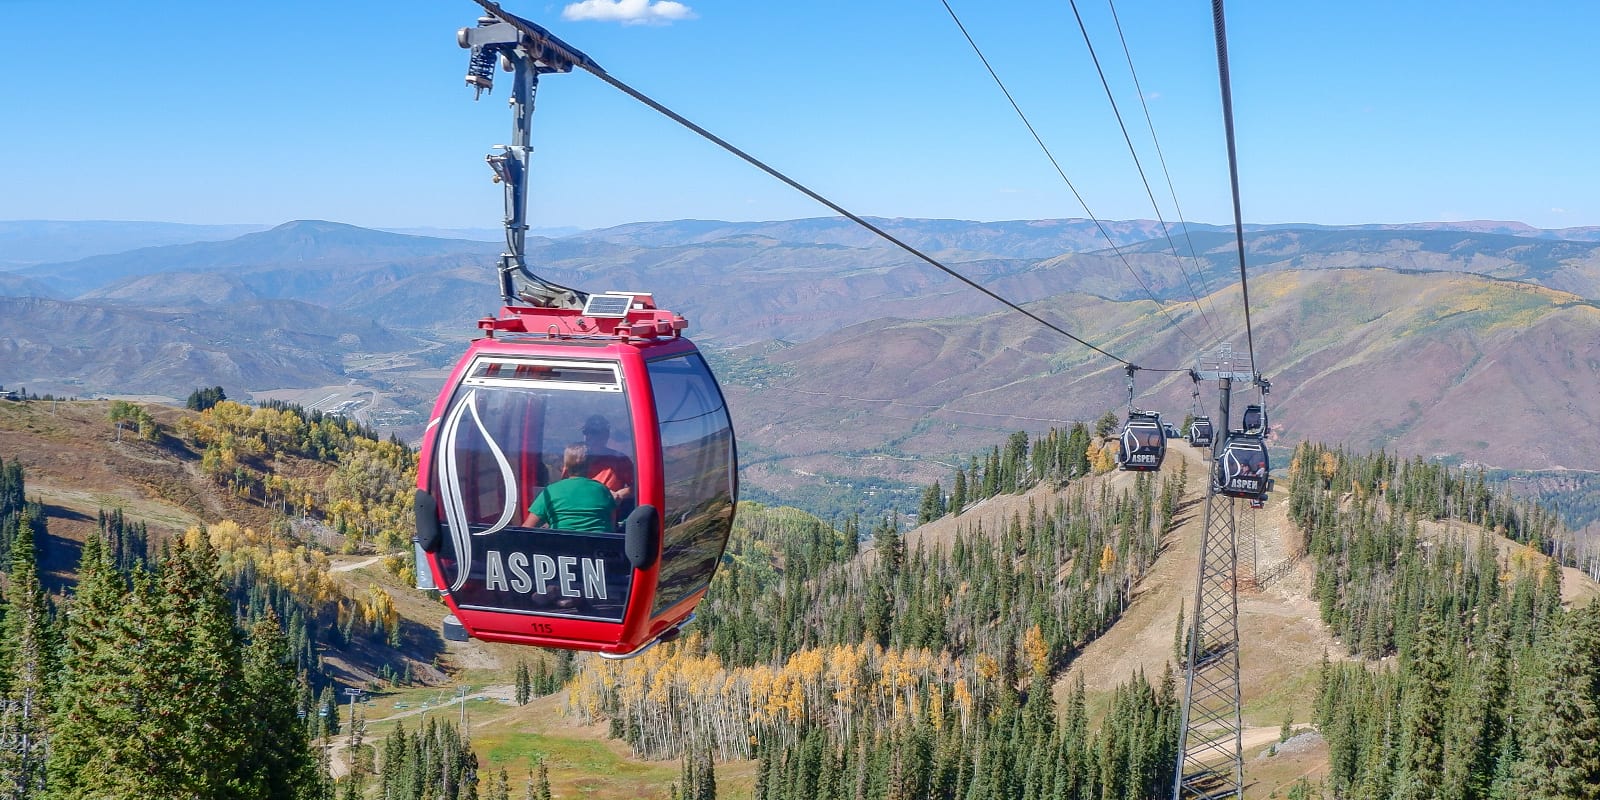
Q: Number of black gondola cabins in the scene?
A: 4